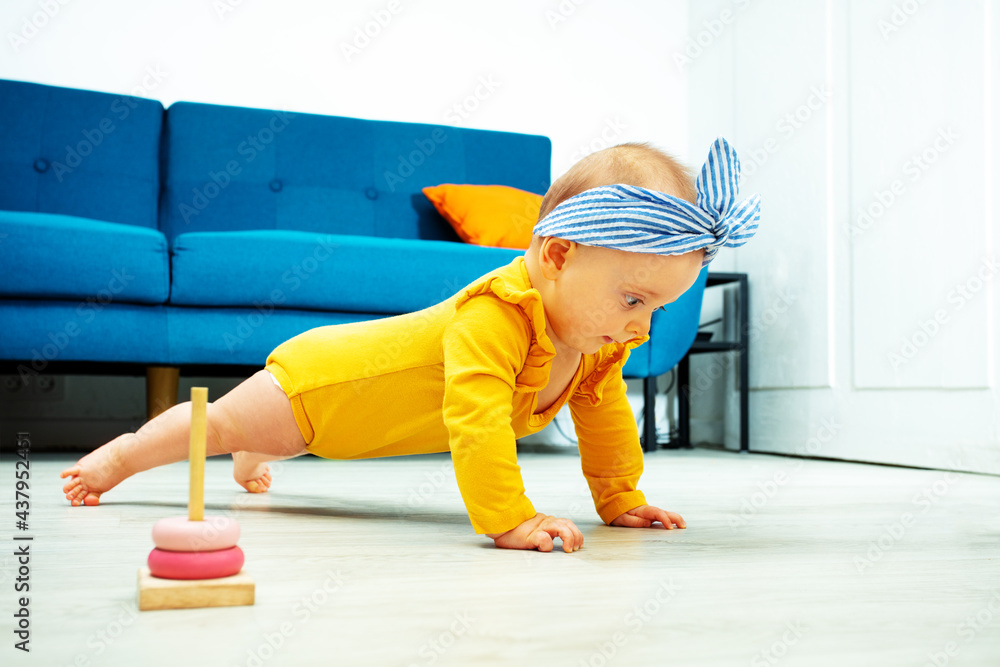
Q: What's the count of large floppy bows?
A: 1